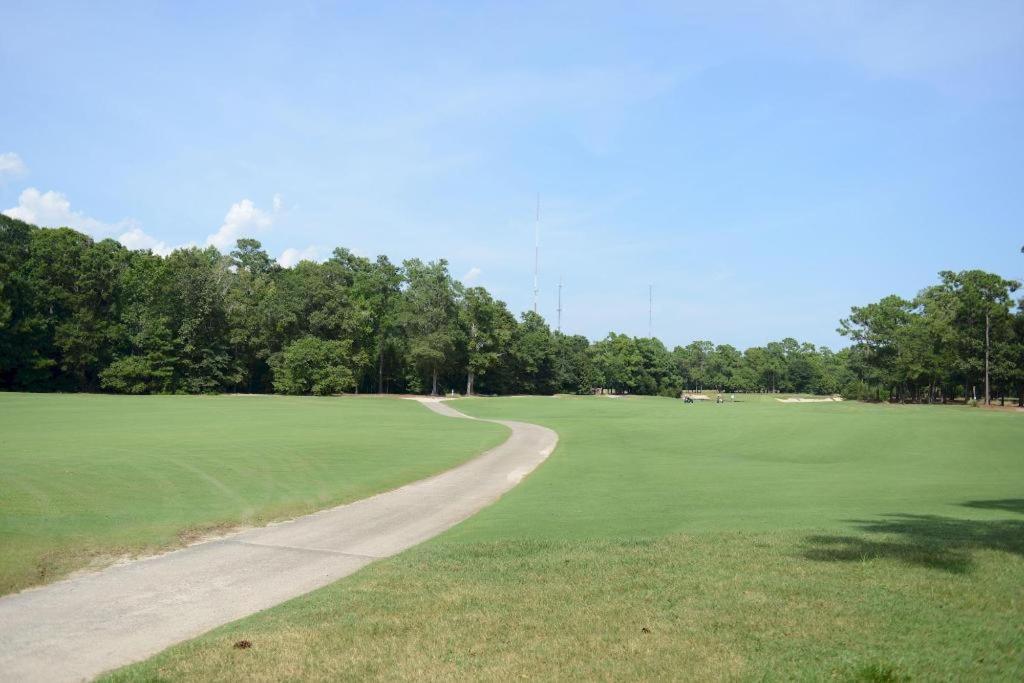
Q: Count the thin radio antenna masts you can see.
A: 3